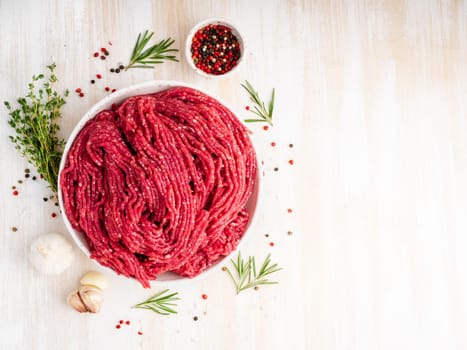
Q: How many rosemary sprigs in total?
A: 4